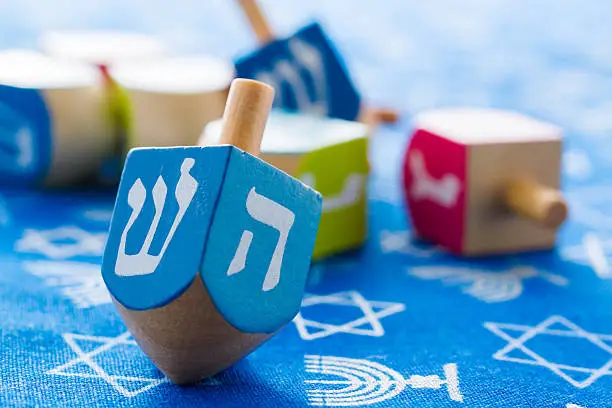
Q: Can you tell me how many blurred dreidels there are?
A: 6